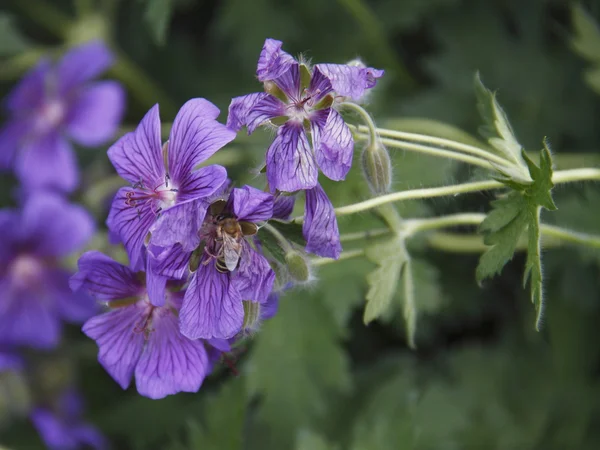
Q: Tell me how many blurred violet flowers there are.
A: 3